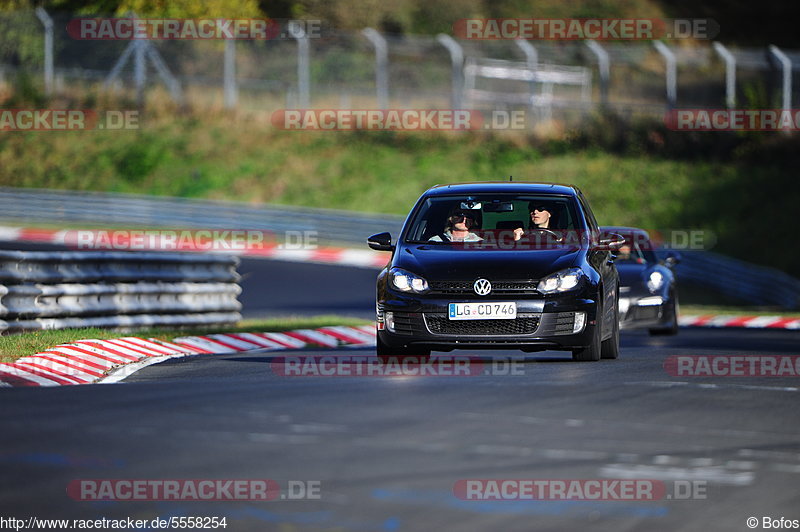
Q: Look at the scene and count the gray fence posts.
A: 11